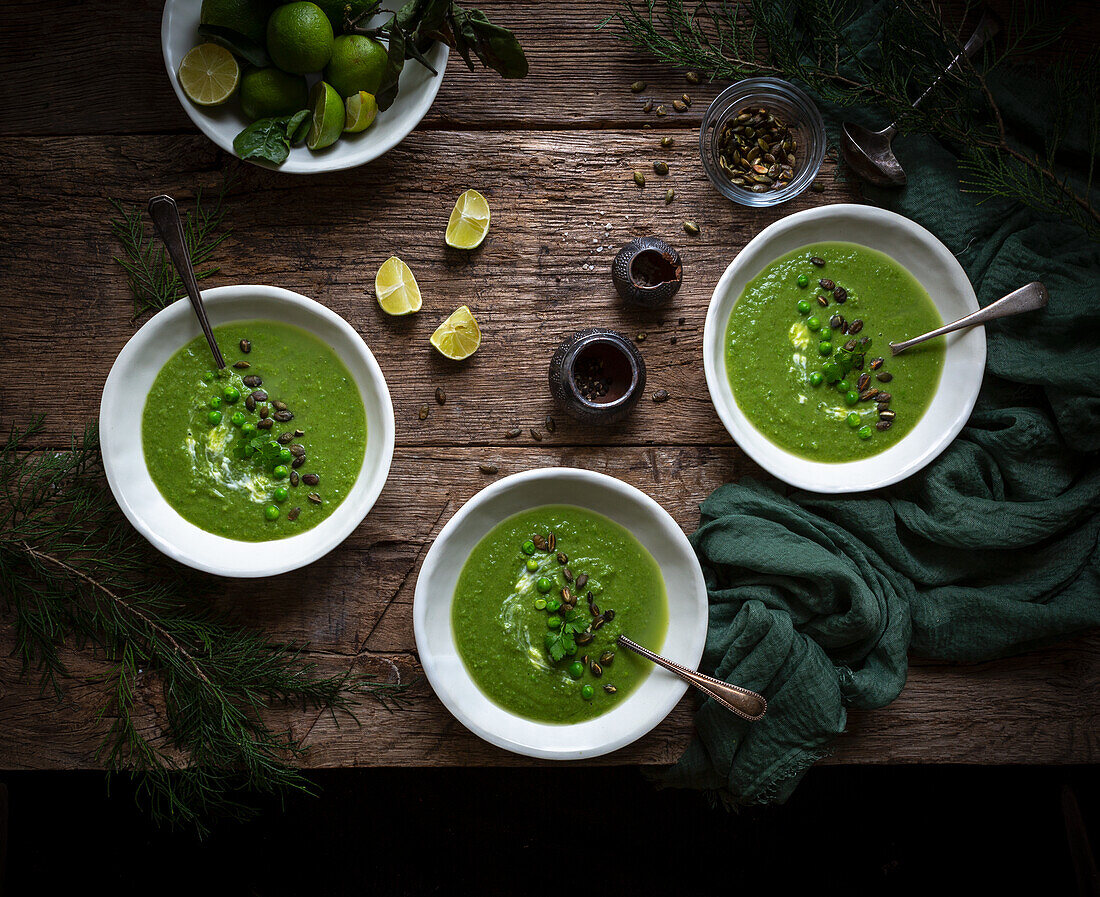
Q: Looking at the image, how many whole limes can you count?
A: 5